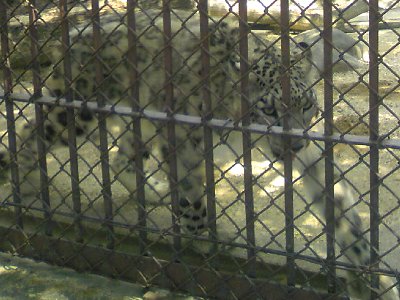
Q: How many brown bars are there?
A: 11